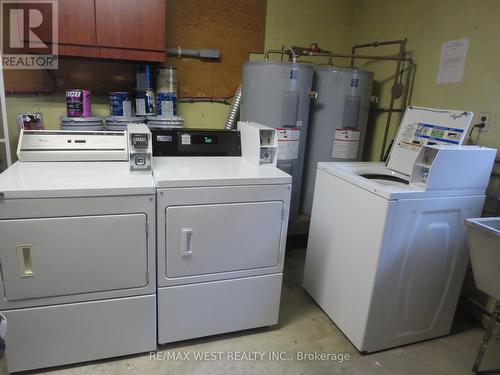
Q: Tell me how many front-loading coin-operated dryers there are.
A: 2